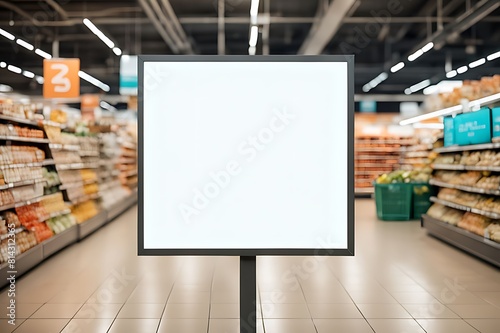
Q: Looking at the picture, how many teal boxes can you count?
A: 2